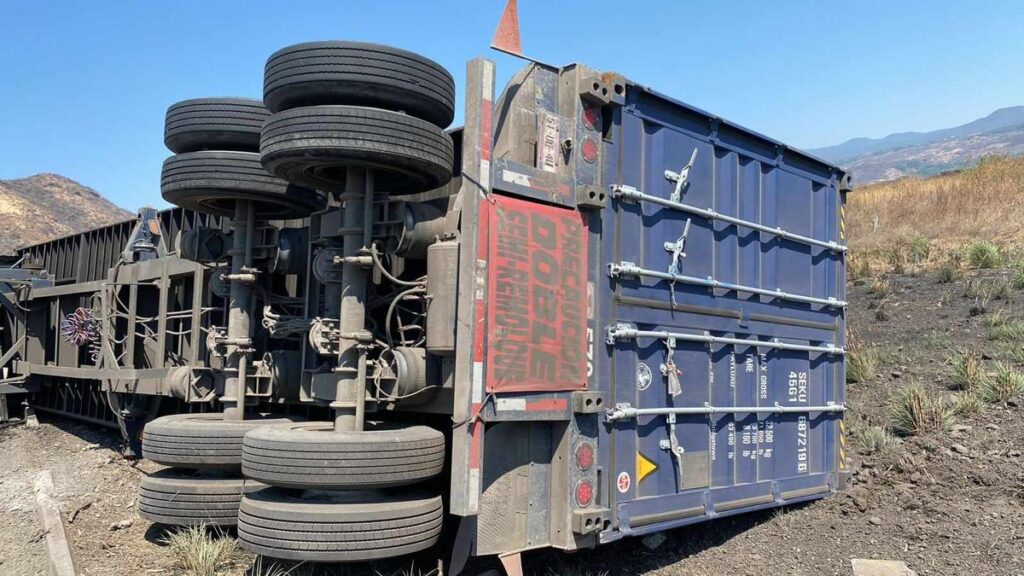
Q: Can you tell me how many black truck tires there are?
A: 8